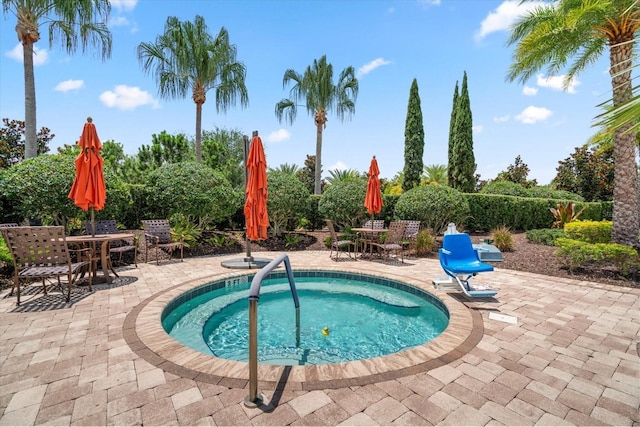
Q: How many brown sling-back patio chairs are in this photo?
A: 8